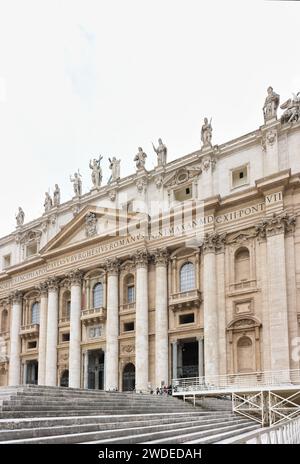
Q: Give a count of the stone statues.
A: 11